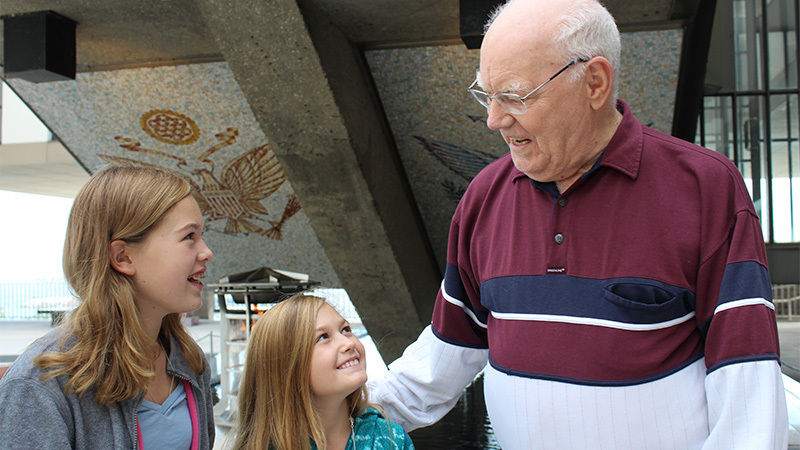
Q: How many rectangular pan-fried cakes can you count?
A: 0